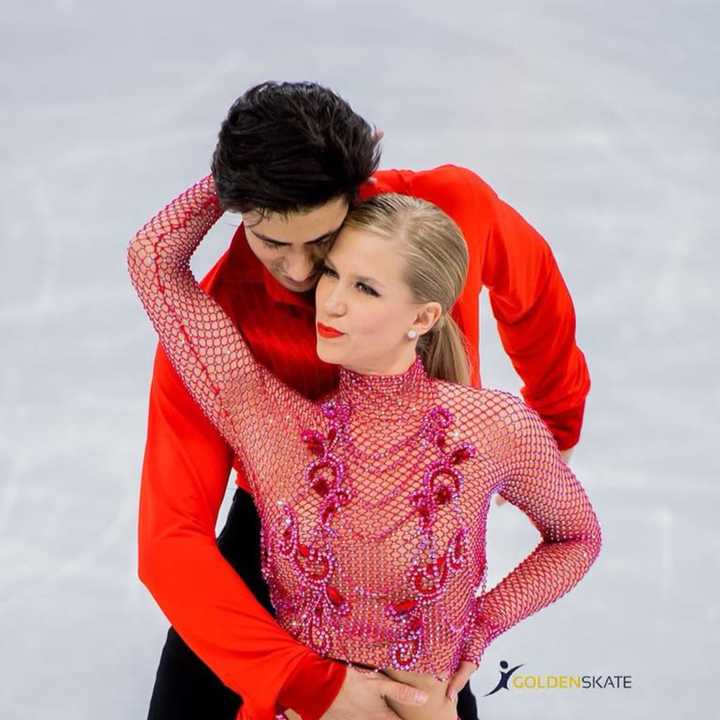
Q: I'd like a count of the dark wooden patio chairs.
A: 0